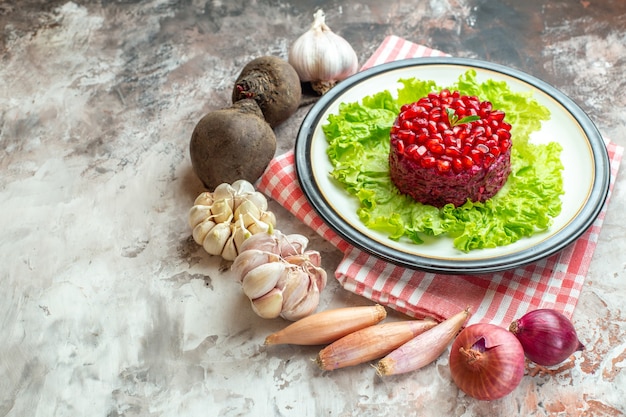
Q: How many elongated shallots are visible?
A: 3